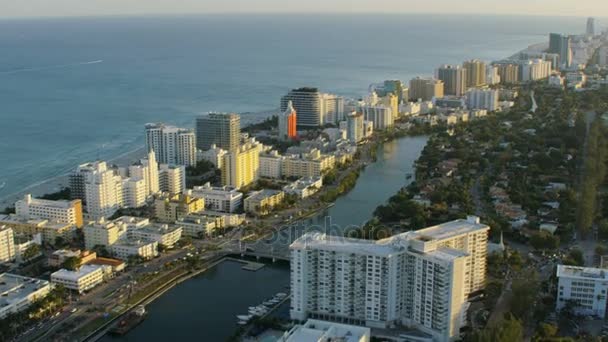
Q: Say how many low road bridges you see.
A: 1